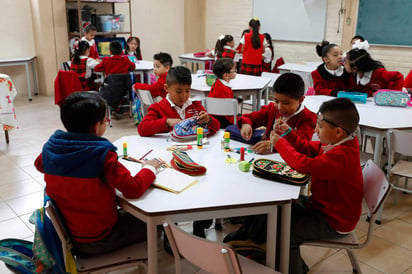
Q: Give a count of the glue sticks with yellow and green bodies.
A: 3